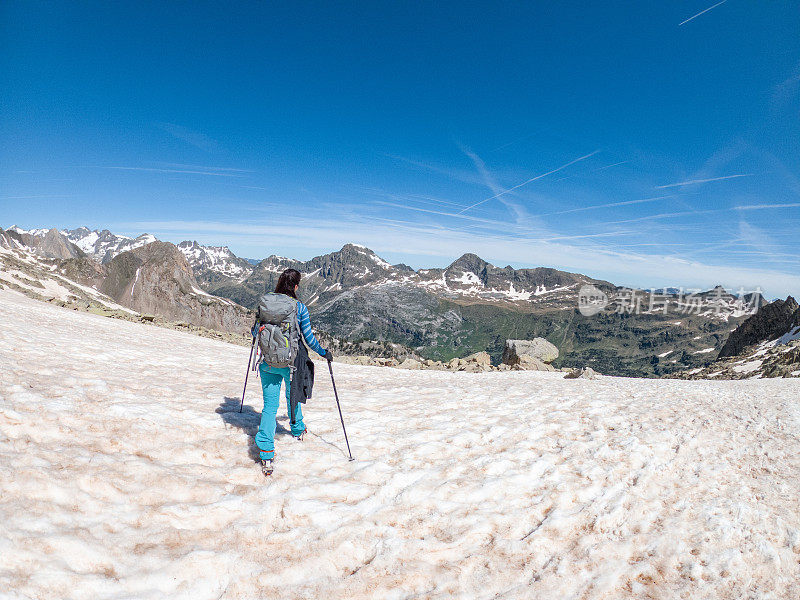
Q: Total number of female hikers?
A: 1